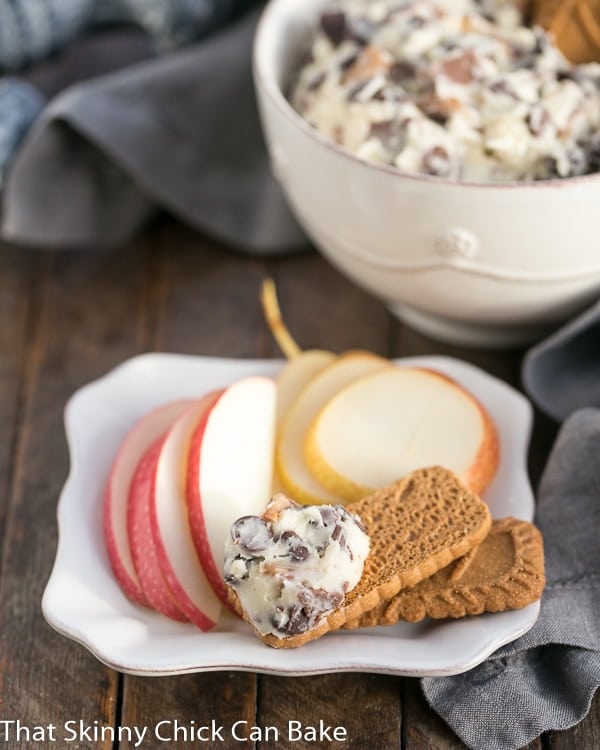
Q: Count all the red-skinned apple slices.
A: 4